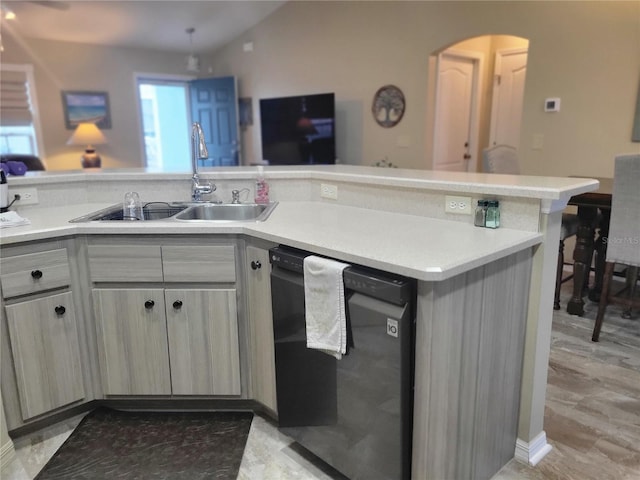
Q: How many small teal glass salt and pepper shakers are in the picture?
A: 2